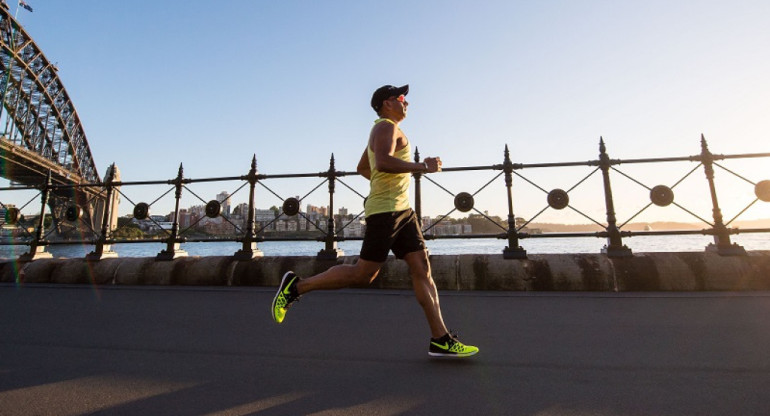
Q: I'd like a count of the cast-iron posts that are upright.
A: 9